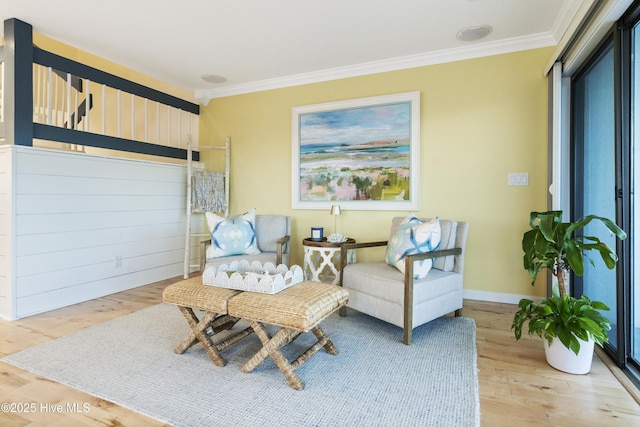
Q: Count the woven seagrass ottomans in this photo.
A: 2